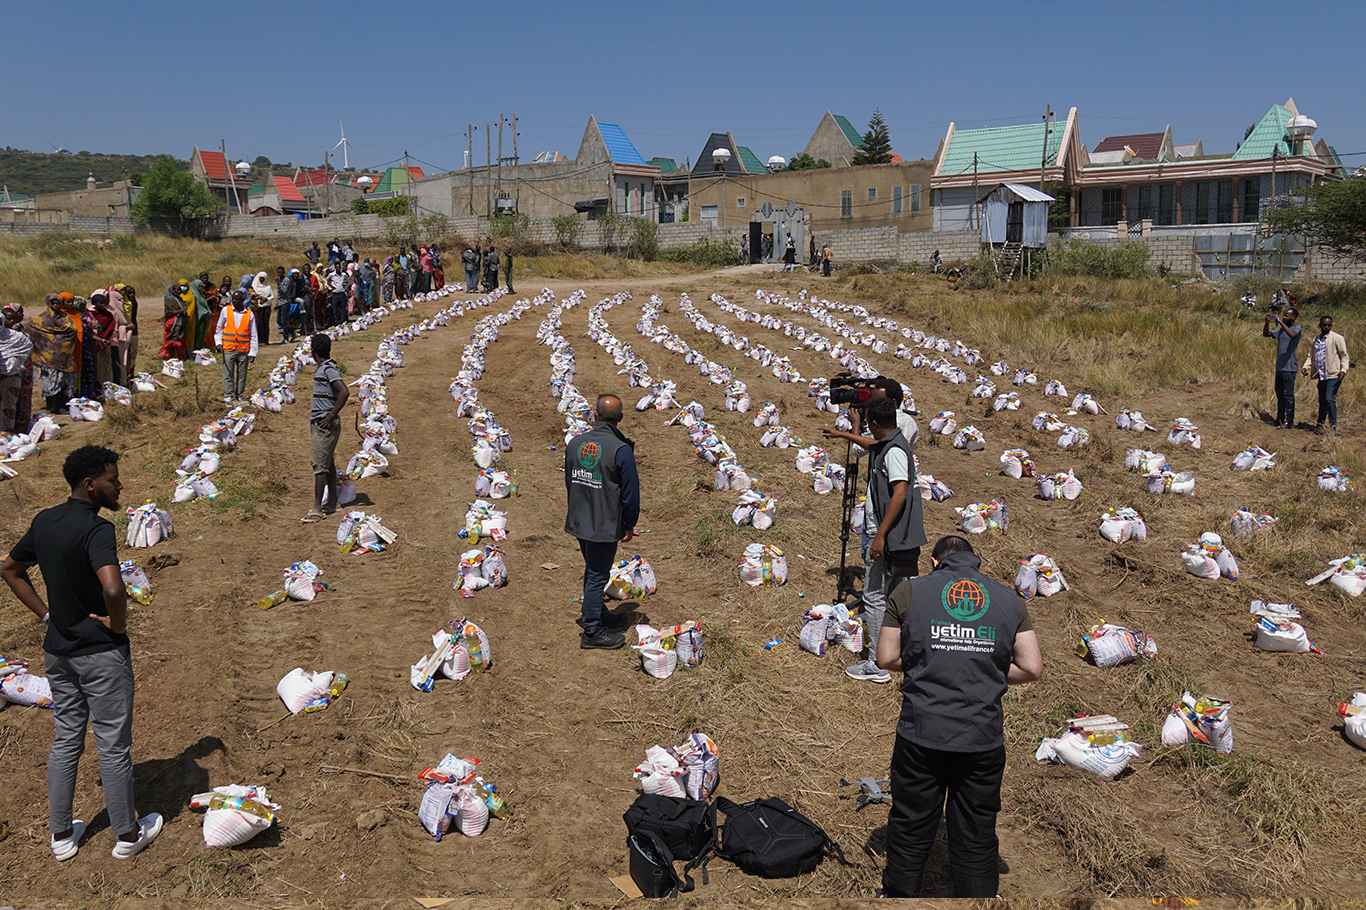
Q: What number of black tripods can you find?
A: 1